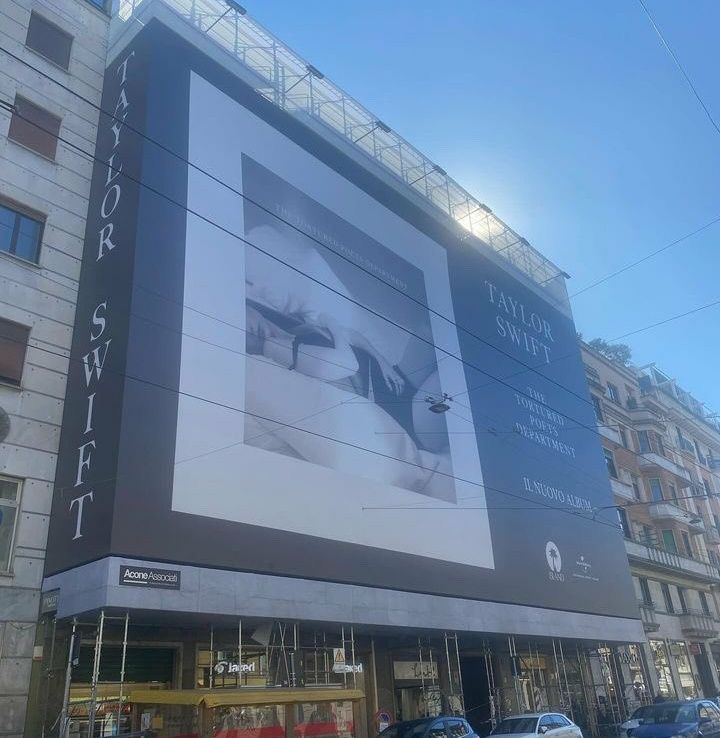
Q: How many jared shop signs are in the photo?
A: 2